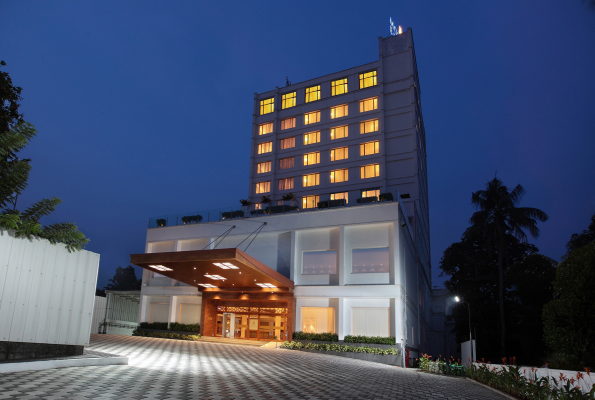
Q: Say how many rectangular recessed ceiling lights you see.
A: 5